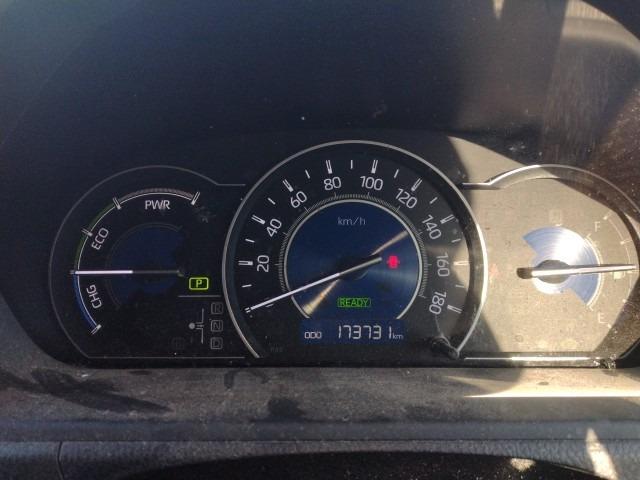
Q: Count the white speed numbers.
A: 9